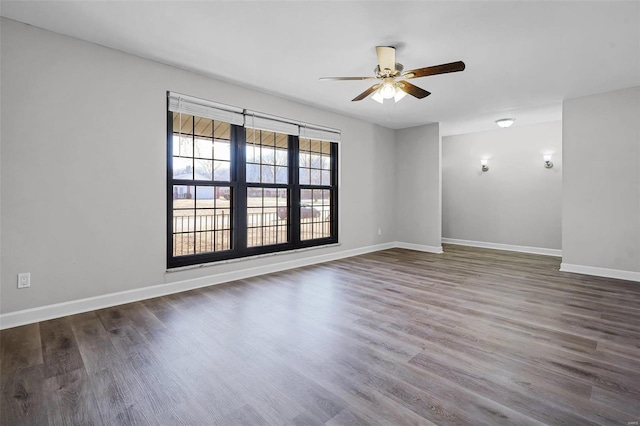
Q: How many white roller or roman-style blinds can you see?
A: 3